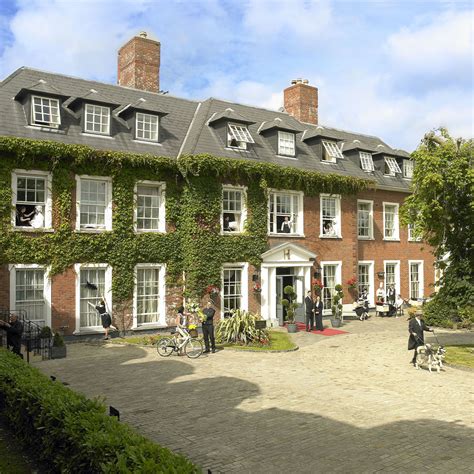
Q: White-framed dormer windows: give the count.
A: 9